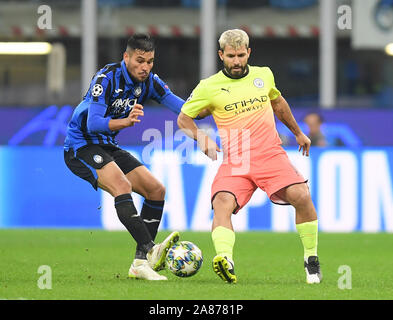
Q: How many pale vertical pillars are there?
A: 3